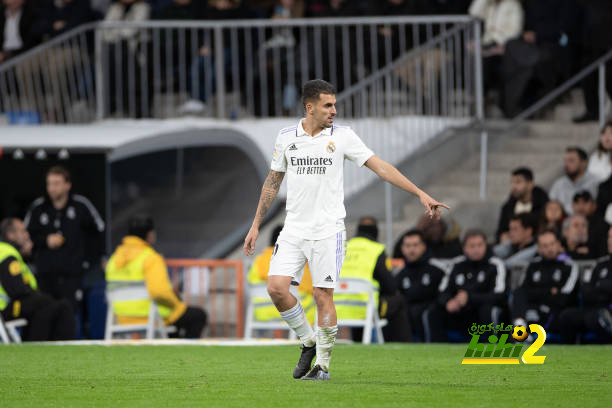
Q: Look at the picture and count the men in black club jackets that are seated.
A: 4